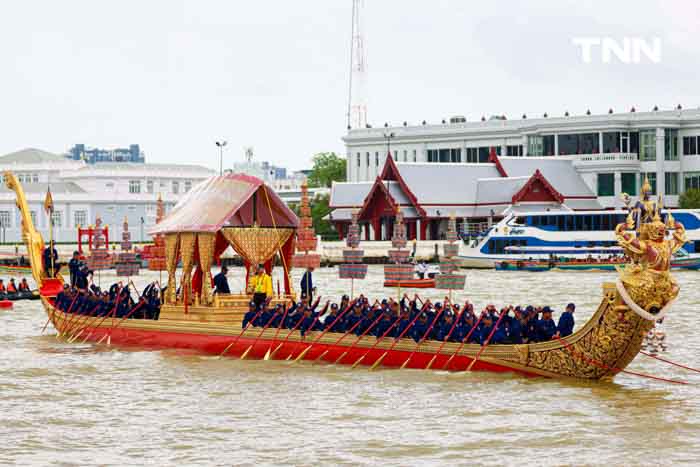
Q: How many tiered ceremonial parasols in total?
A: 7